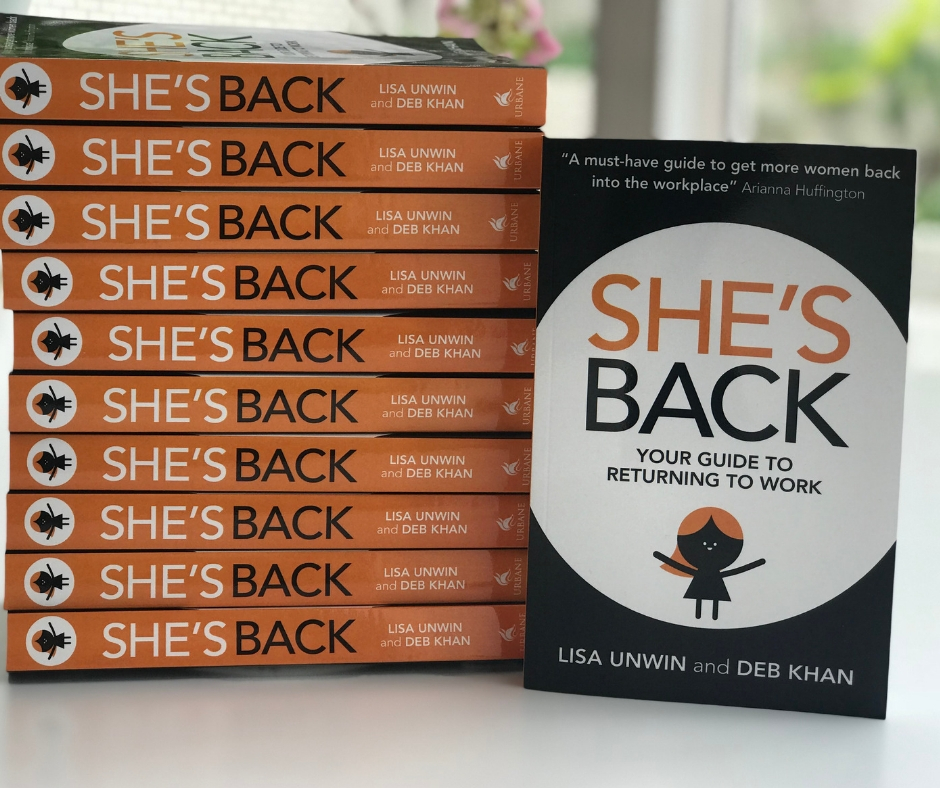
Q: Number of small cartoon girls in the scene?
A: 11